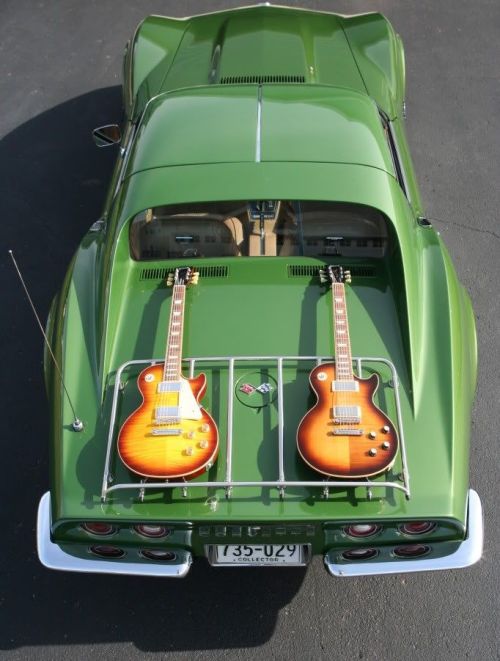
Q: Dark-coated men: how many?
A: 0